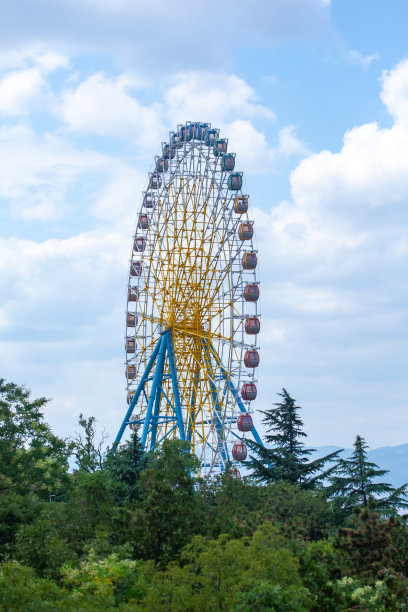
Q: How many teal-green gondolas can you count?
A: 3